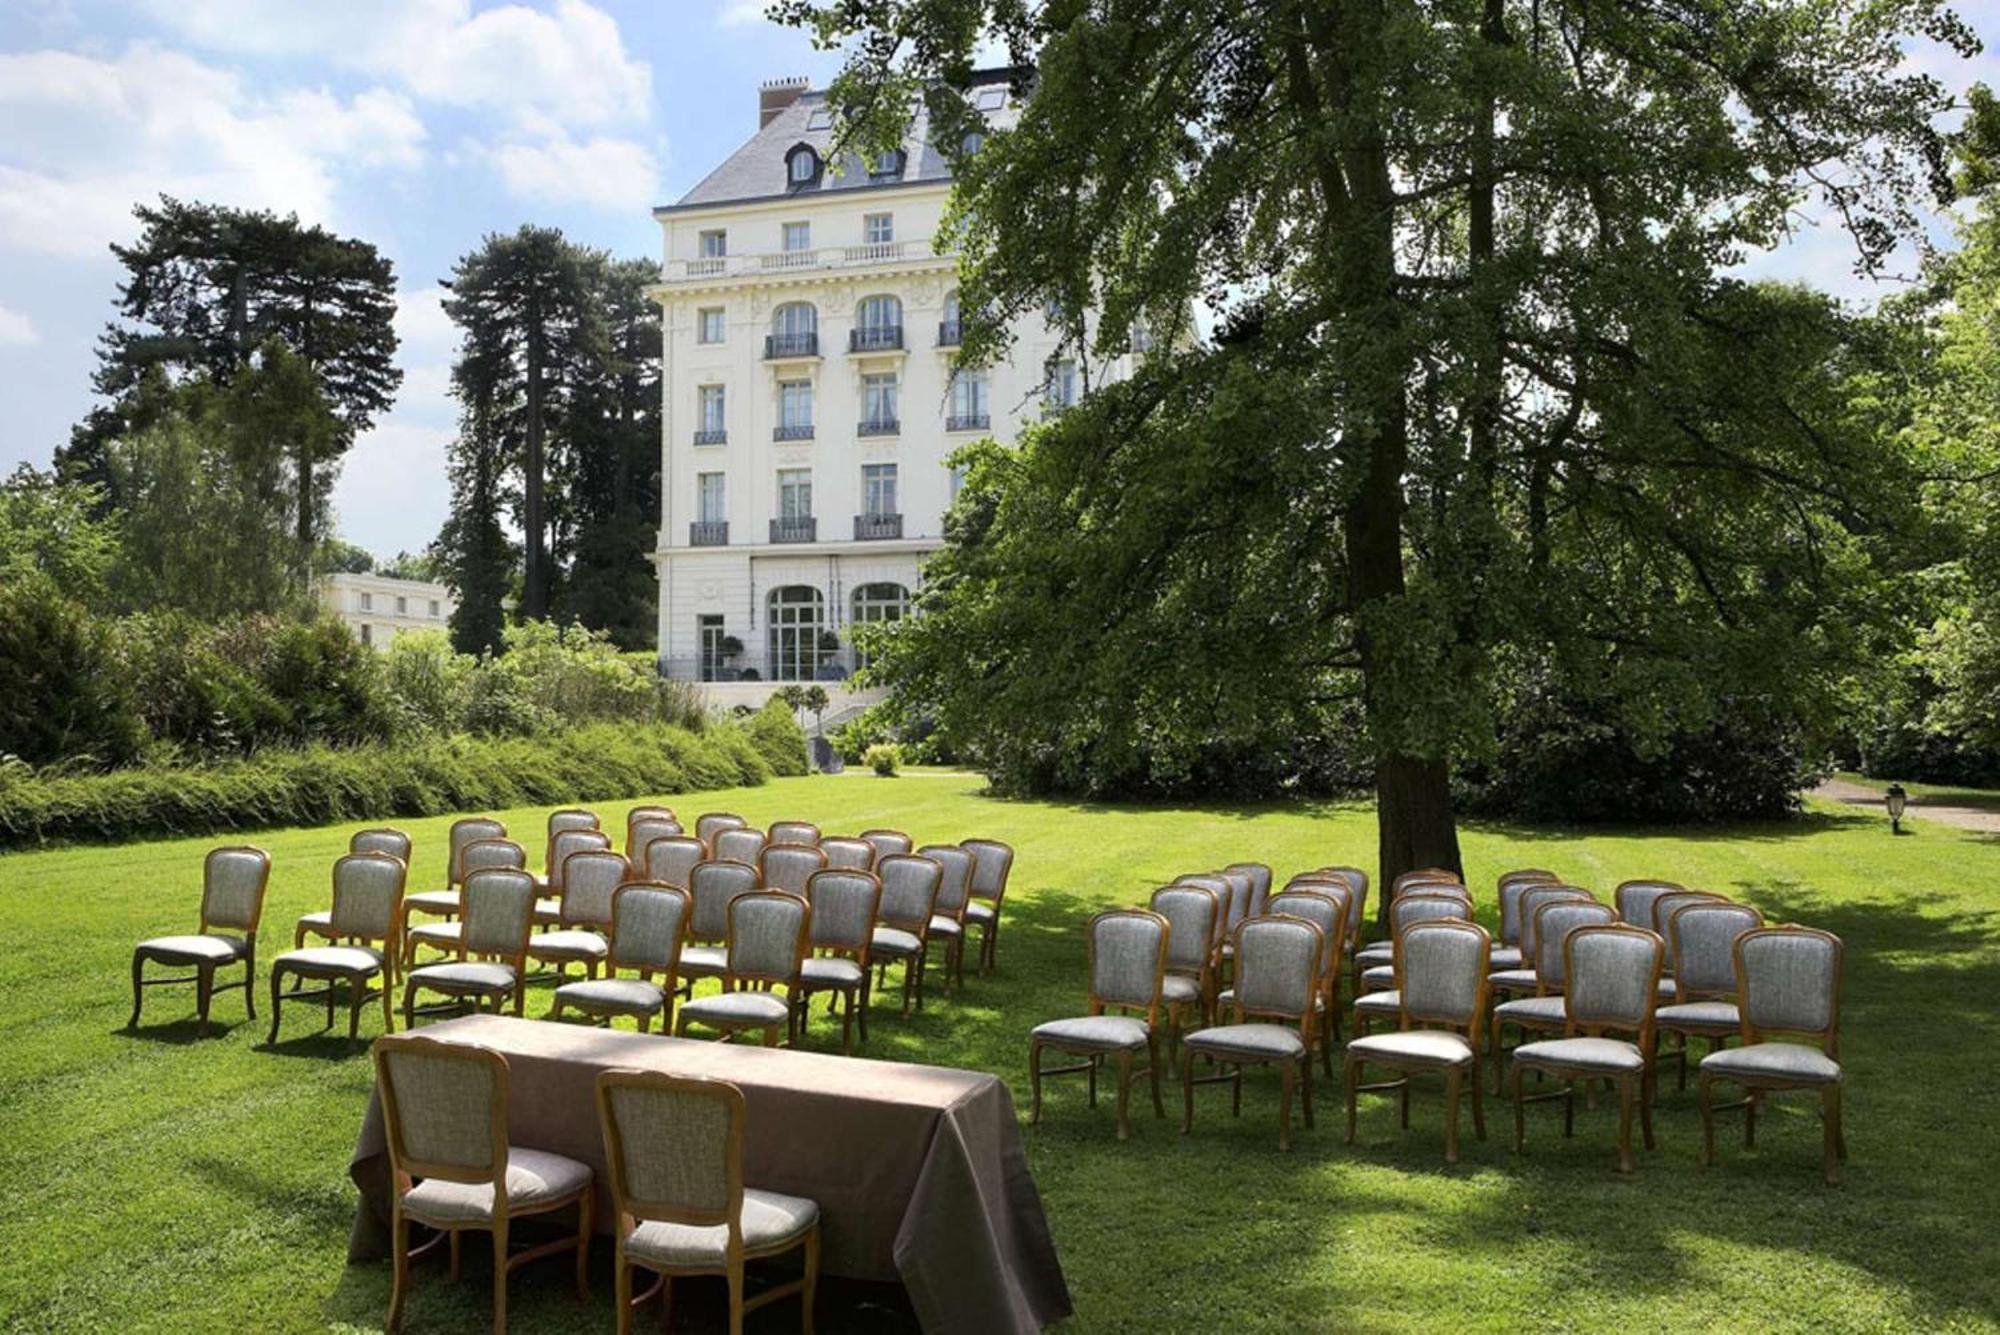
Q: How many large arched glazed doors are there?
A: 2